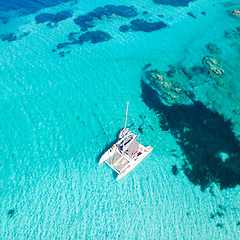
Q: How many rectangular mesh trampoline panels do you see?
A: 2